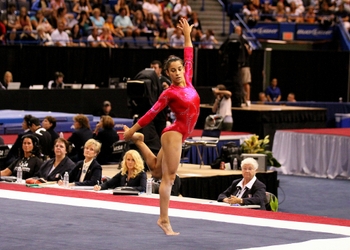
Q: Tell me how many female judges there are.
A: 5